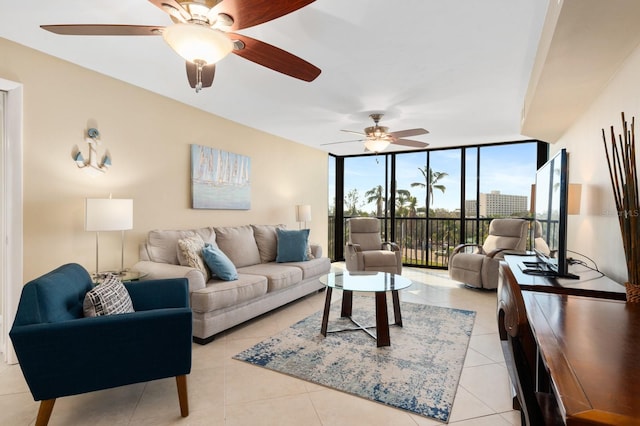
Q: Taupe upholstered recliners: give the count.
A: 2